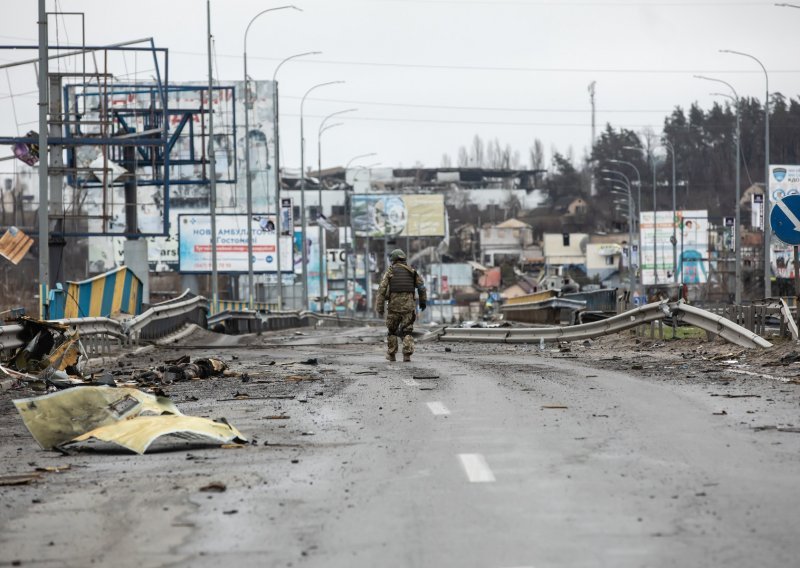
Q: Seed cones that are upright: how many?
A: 0